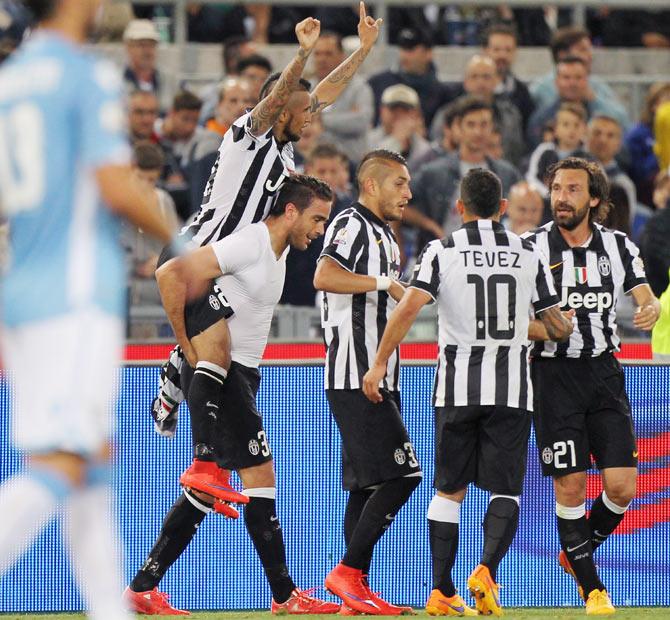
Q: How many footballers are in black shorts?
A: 5